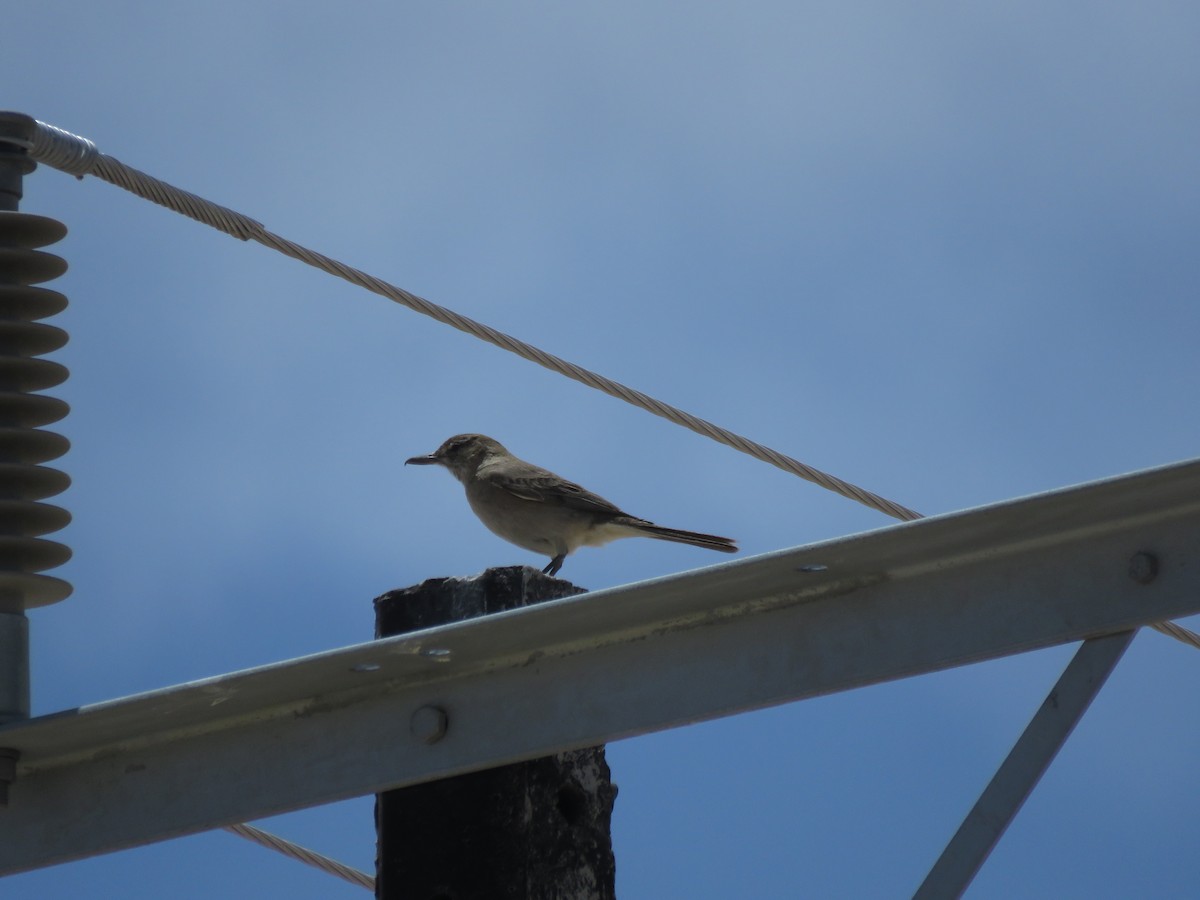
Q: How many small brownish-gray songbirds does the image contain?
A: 1